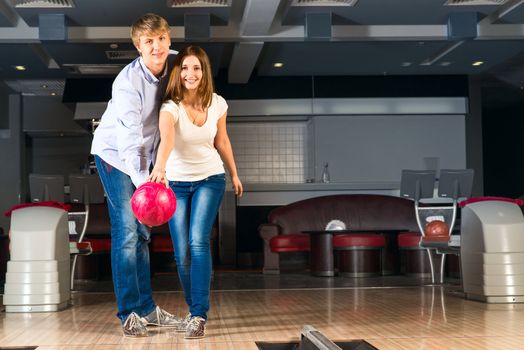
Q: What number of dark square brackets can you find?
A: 4